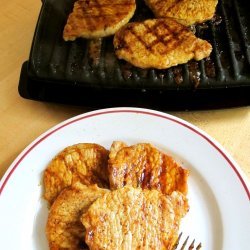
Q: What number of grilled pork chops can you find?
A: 7